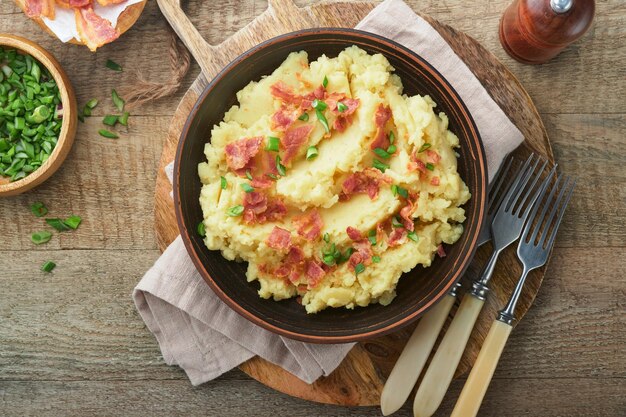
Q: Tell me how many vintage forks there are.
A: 3